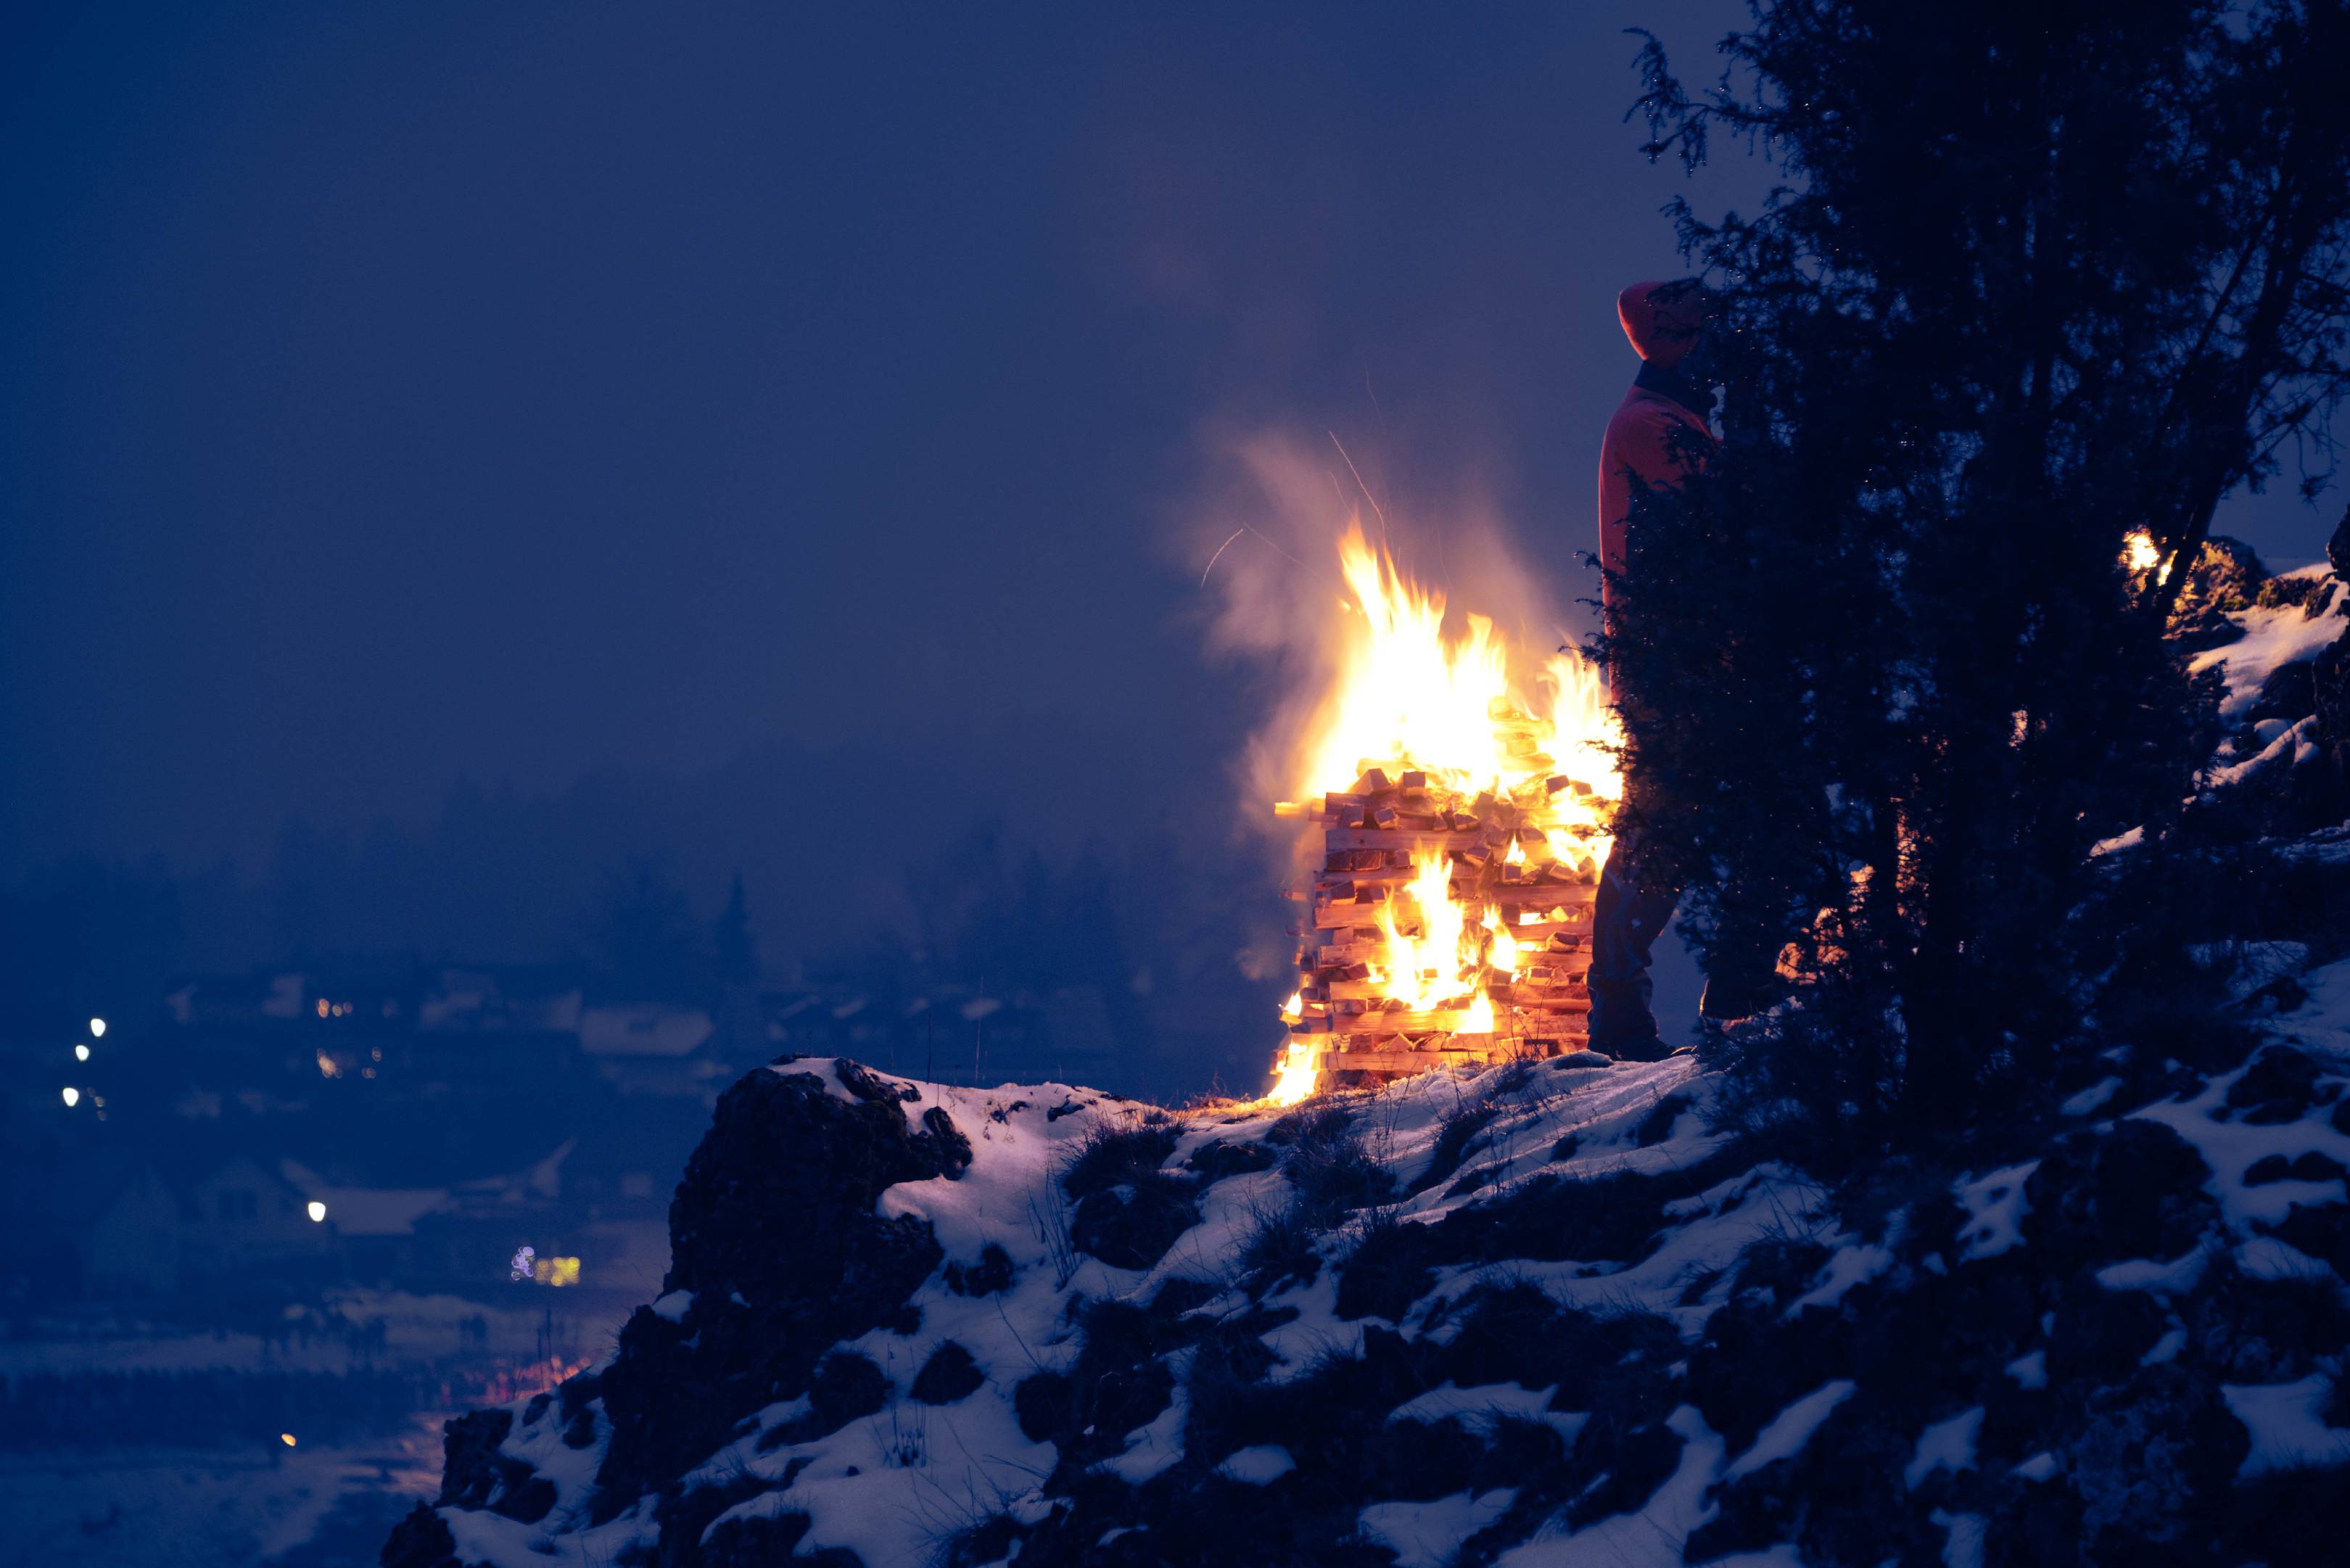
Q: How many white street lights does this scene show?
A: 4